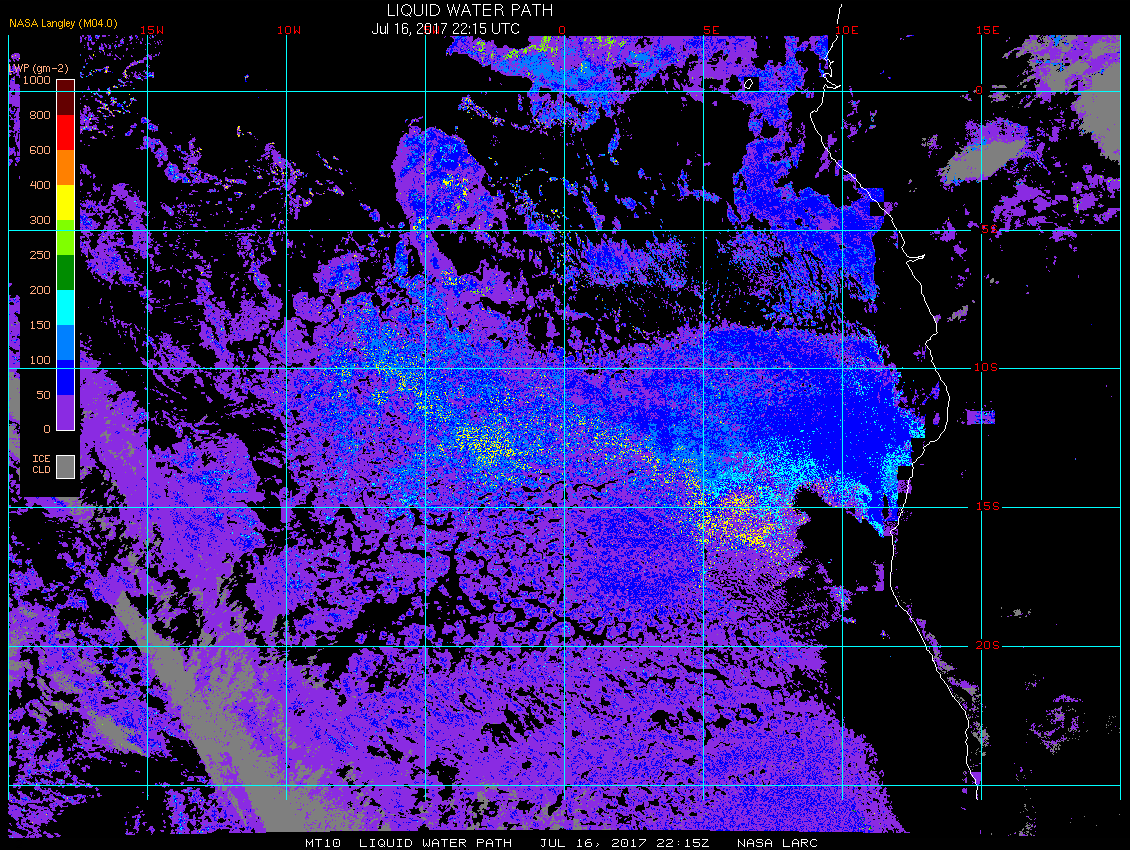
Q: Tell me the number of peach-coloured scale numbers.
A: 11